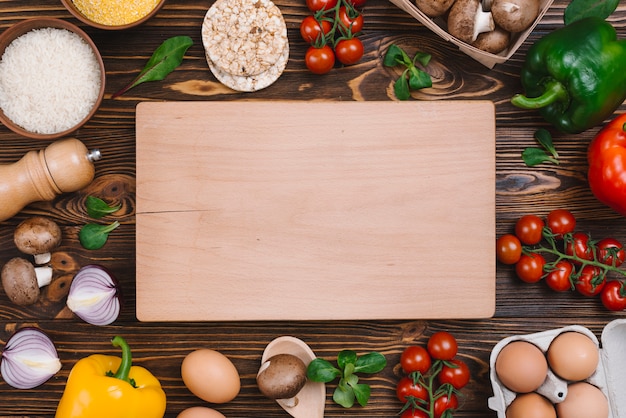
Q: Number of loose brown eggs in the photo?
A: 2